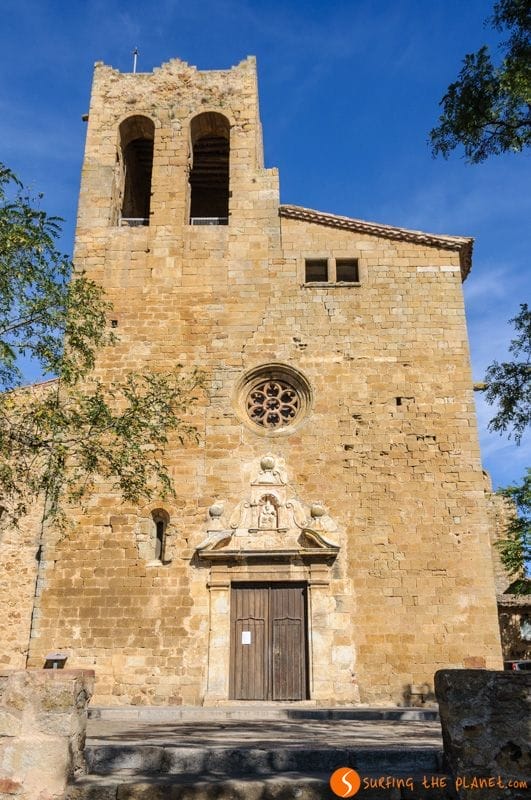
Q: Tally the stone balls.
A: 3